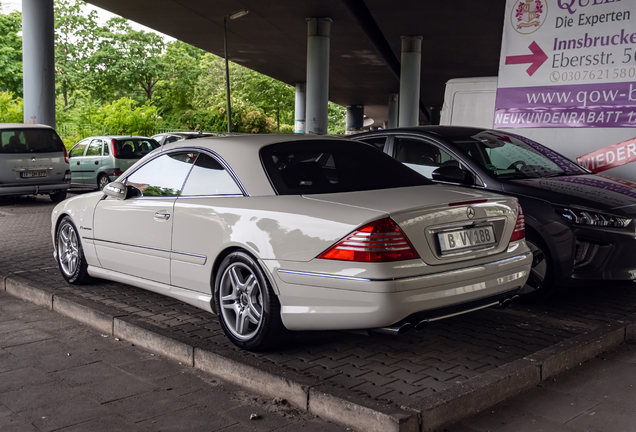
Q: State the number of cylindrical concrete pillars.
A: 6